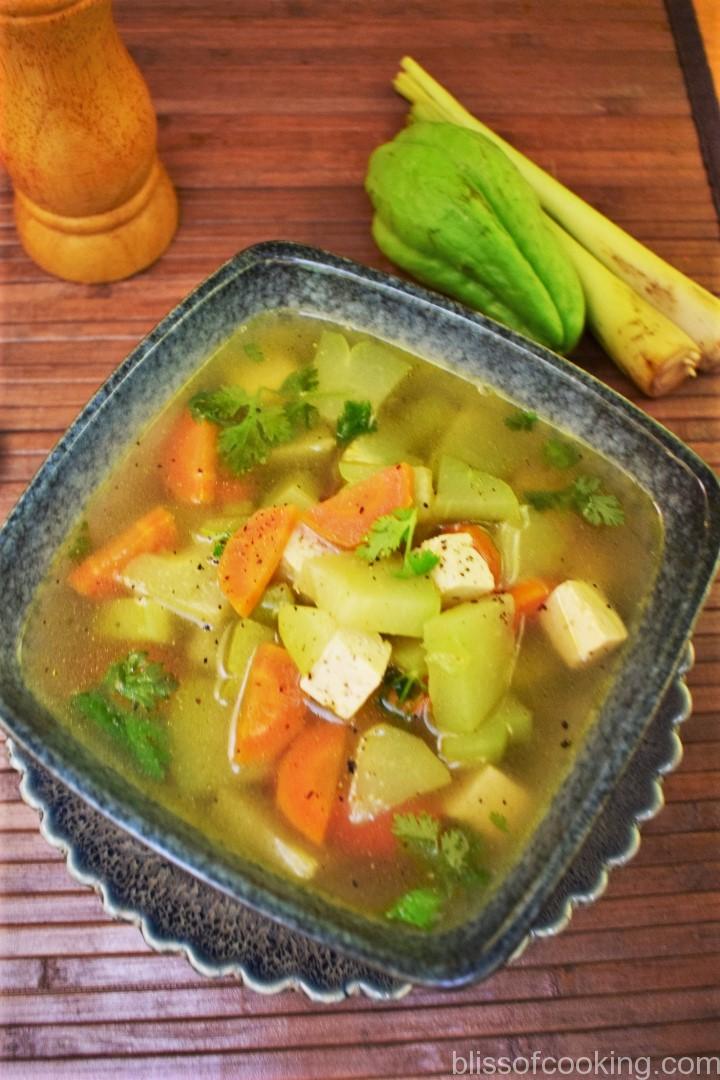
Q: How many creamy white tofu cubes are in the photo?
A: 5